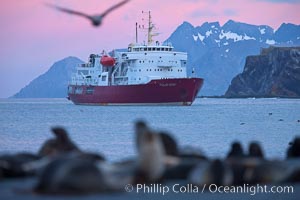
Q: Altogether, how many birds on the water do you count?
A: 4